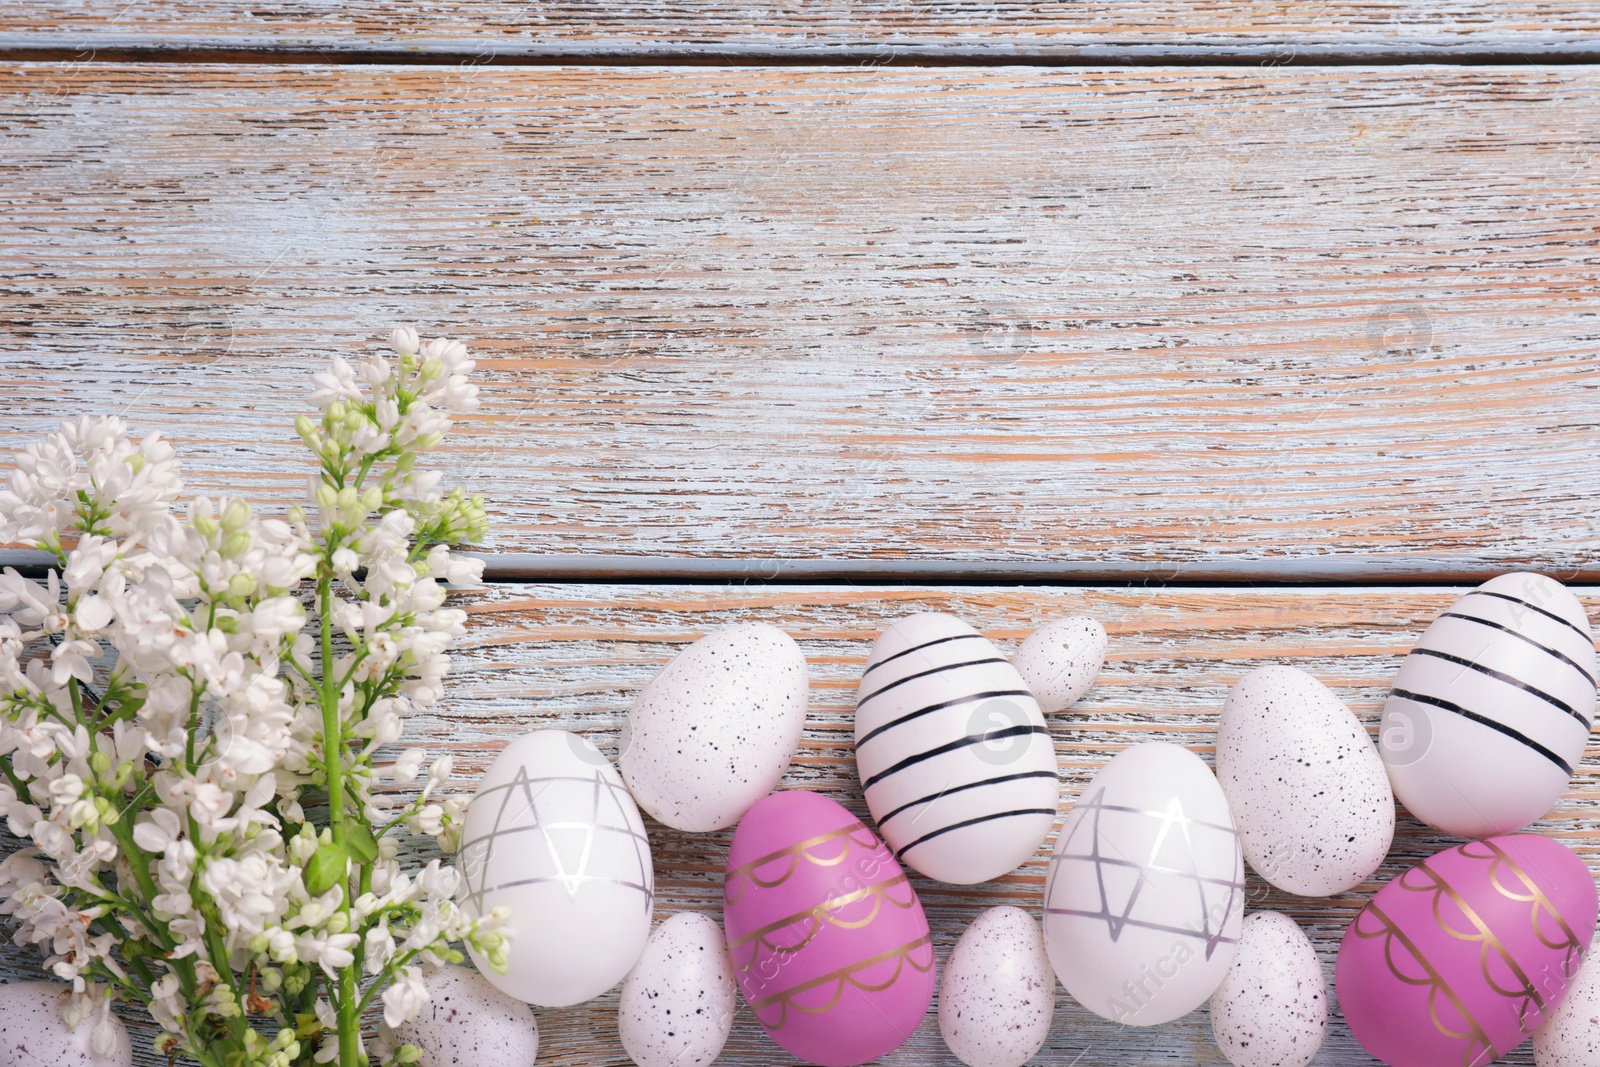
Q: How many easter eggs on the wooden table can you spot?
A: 15